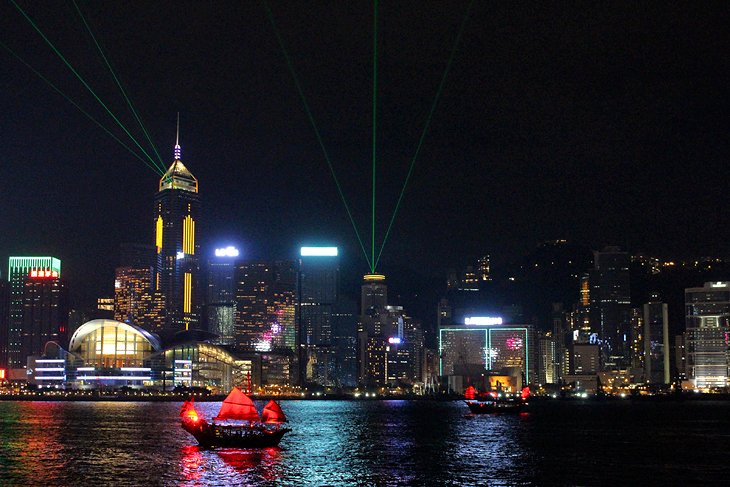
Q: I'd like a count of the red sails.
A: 5